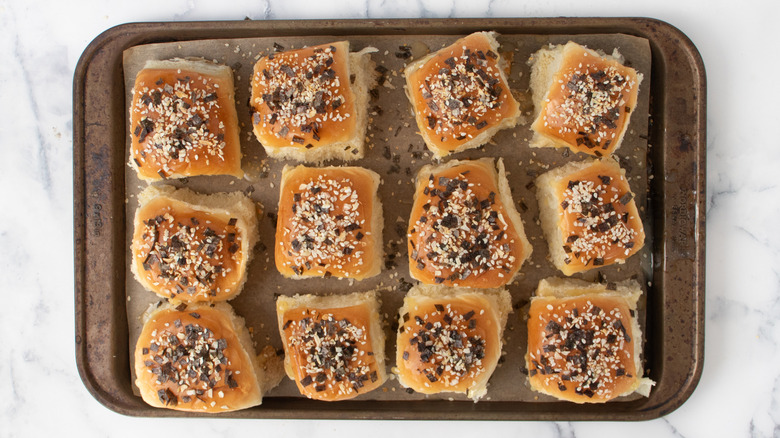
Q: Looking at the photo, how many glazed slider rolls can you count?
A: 12